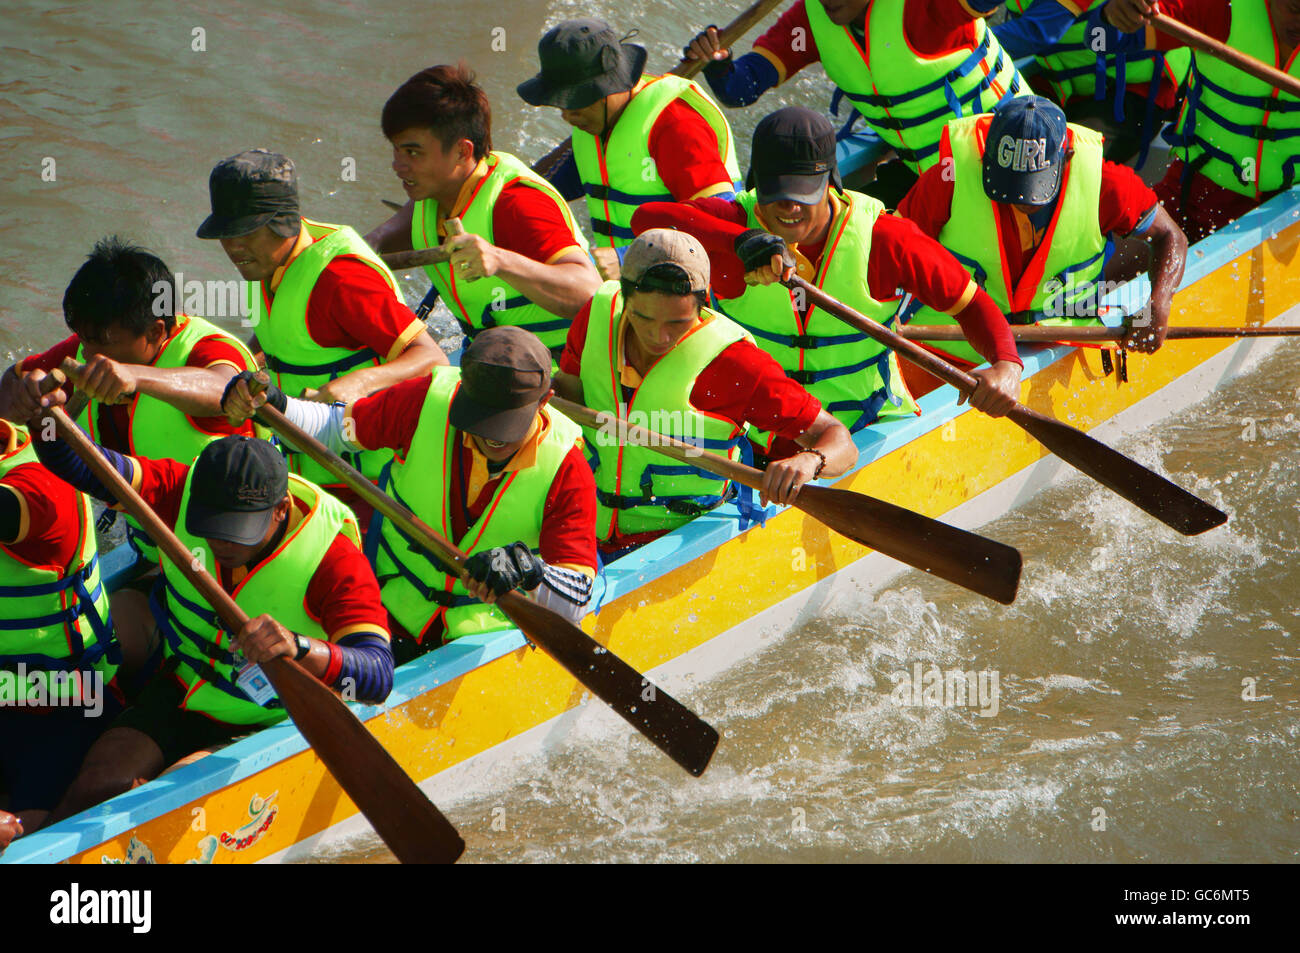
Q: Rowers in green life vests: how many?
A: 13